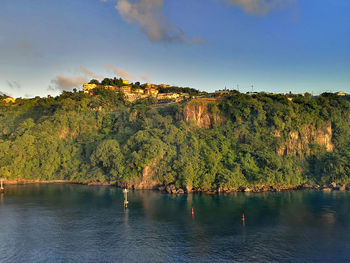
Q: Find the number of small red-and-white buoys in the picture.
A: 2